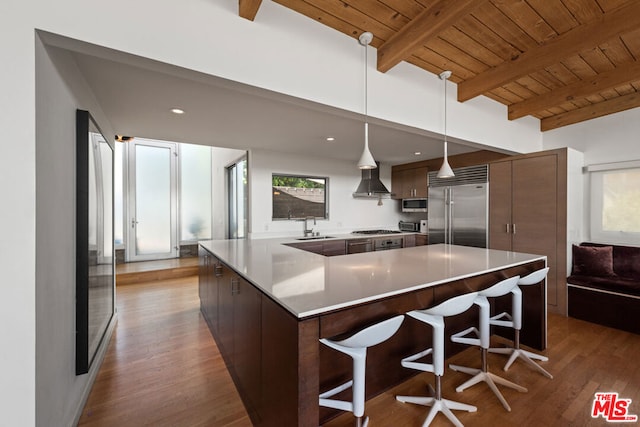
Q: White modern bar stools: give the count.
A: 4